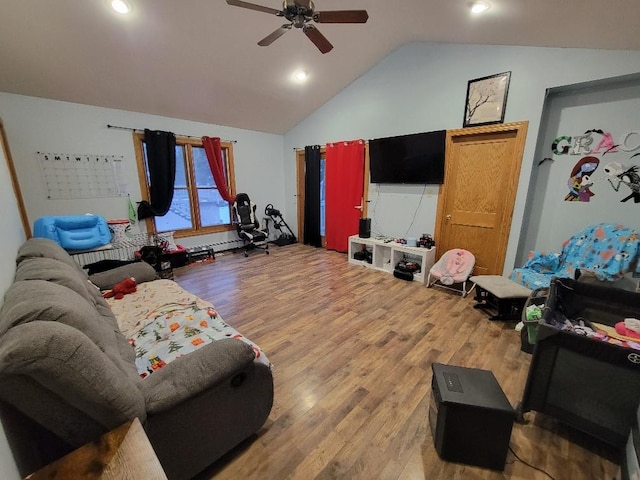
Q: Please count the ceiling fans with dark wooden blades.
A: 1